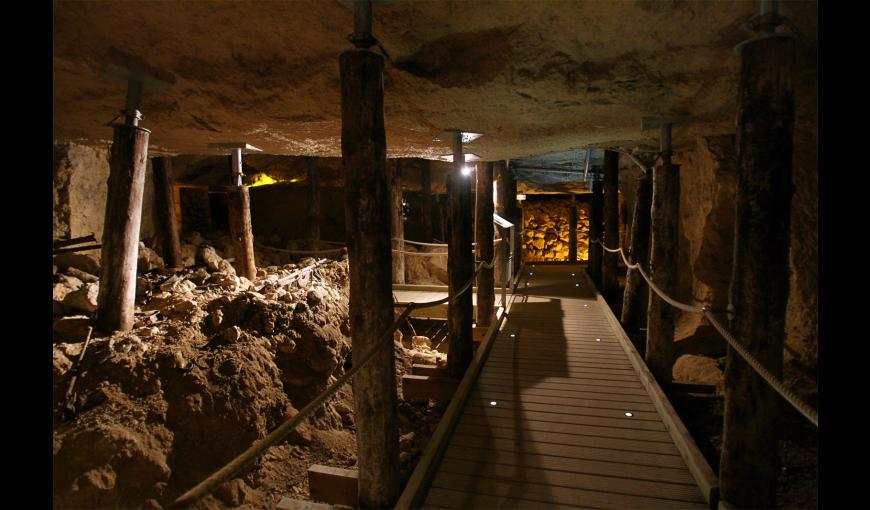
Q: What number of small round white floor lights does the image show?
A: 10